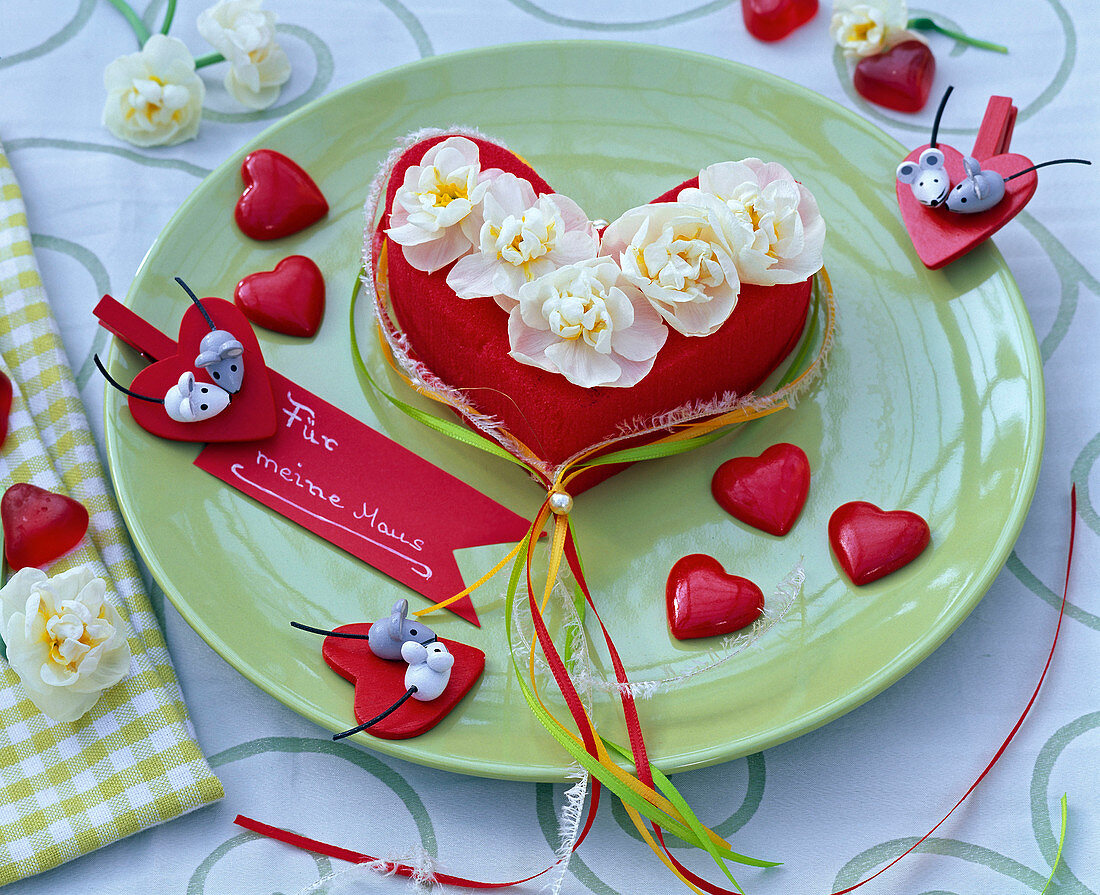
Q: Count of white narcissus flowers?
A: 9